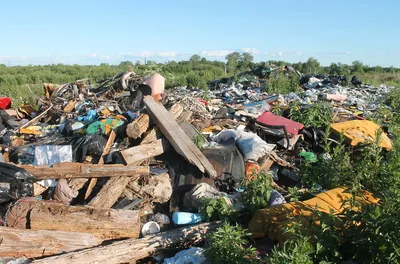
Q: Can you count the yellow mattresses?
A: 2